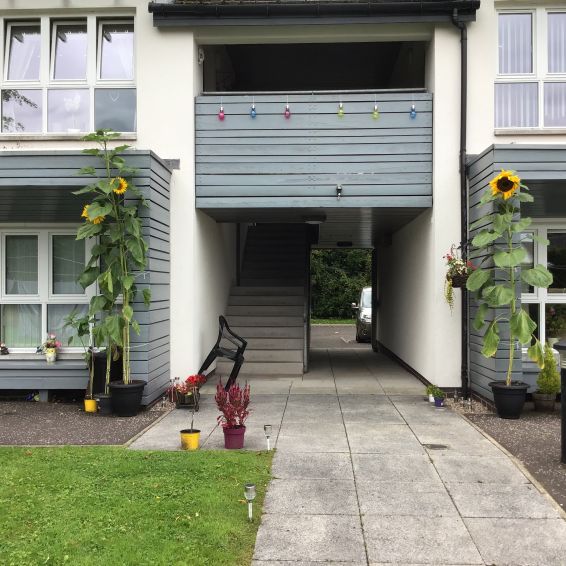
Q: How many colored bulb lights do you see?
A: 6